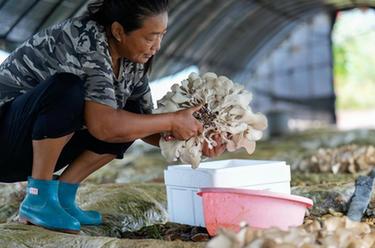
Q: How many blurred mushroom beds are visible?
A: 2